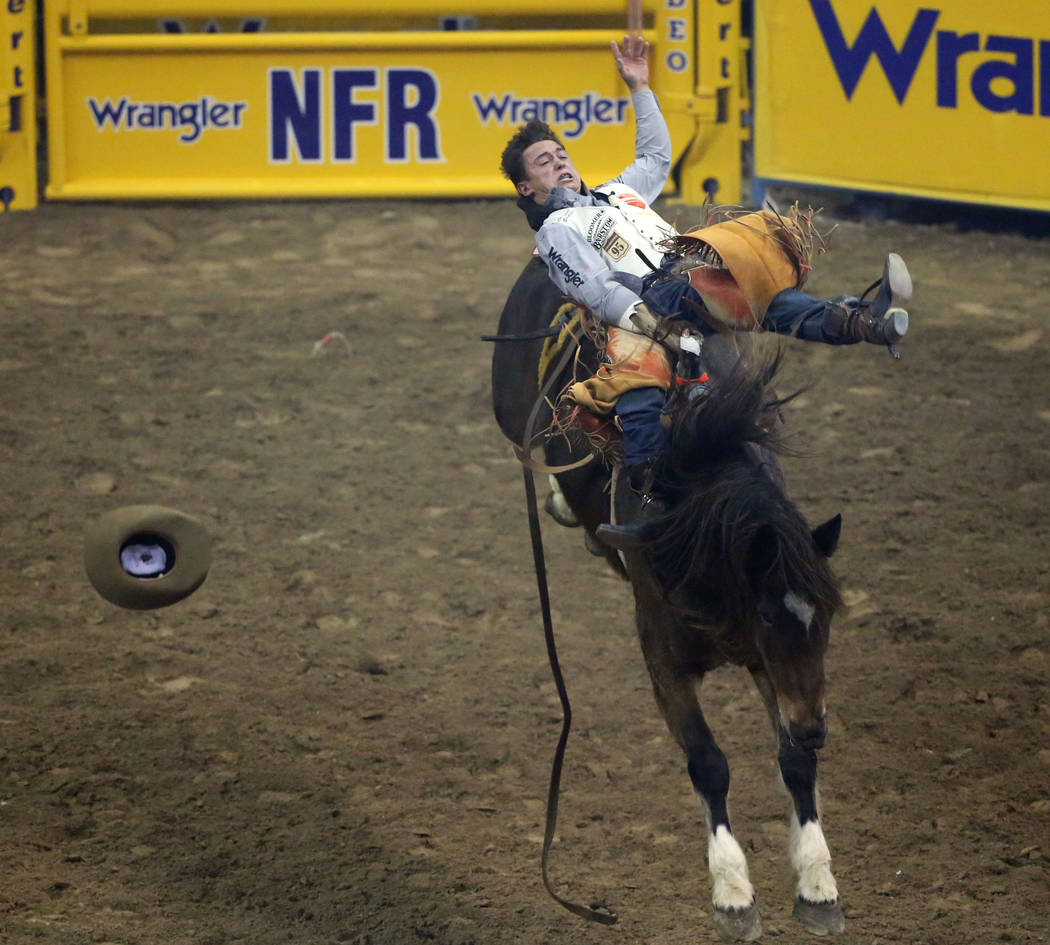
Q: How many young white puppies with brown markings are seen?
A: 0